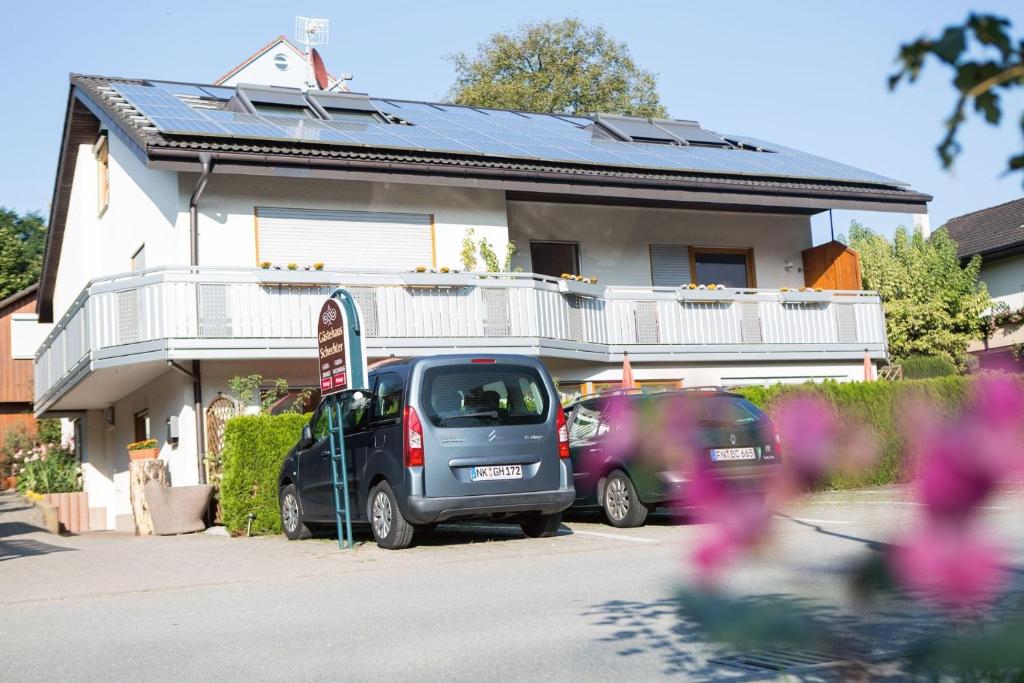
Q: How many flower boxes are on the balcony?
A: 5